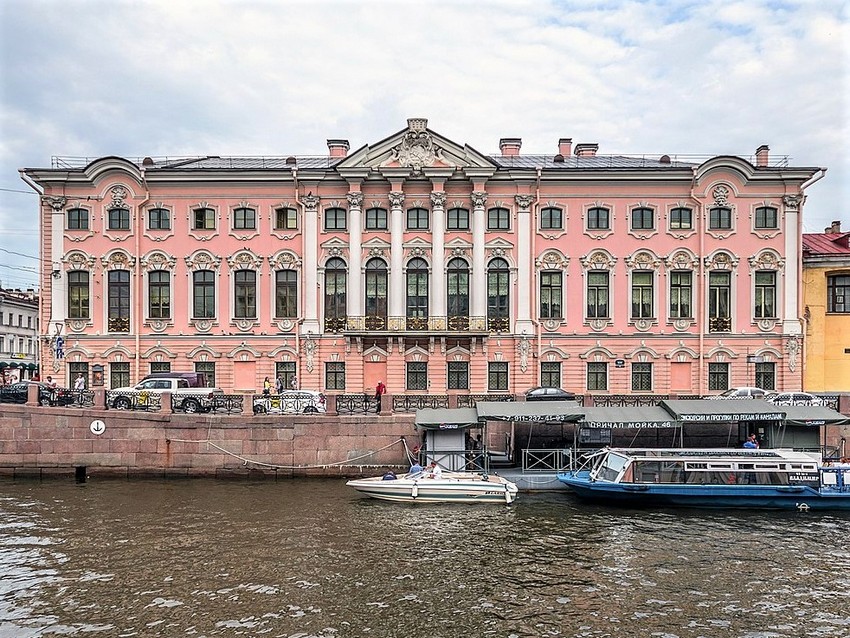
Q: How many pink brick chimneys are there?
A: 5